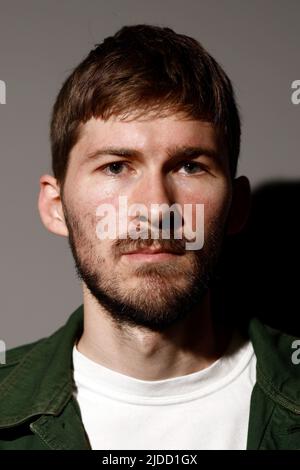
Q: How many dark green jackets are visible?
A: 1